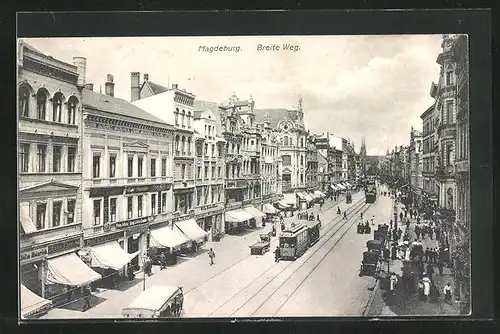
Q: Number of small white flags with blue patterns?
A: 0